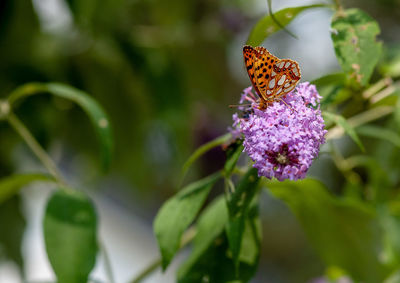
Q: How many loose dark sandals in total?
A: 0